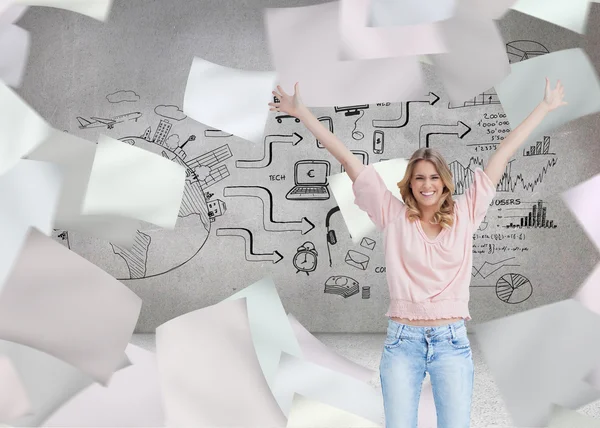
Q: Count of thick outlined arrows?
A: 5